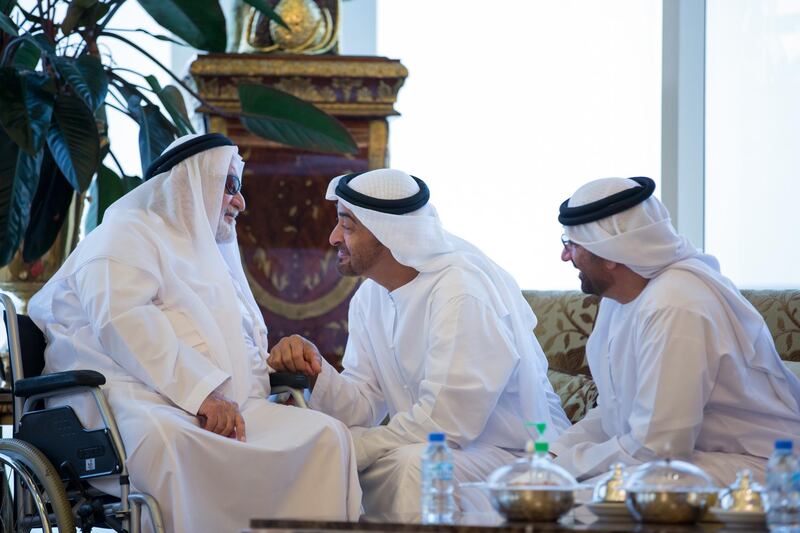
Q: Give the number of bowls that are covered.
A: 2